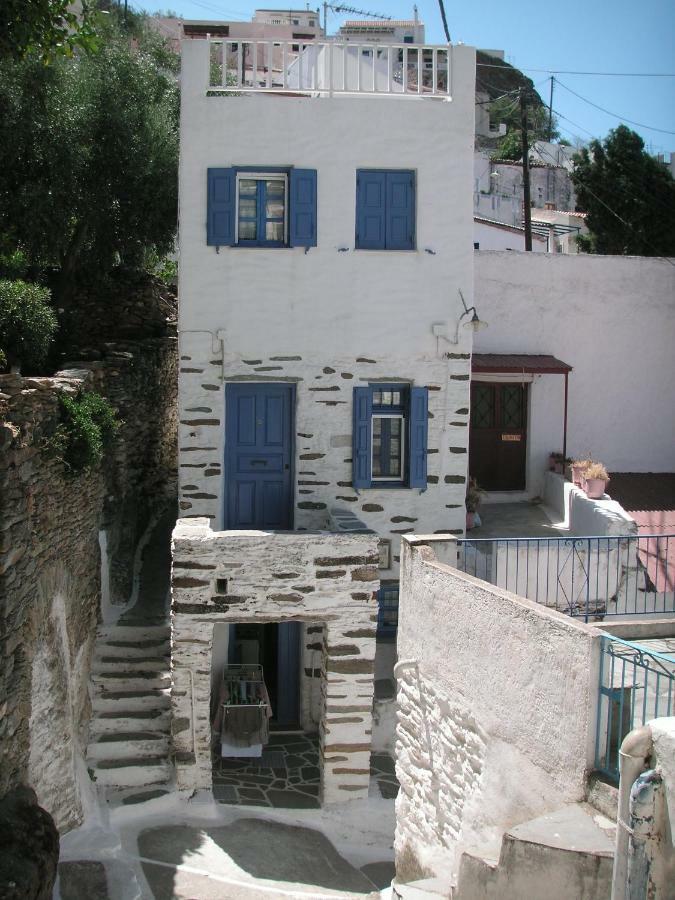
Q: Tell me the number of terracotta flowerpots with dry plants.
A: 2